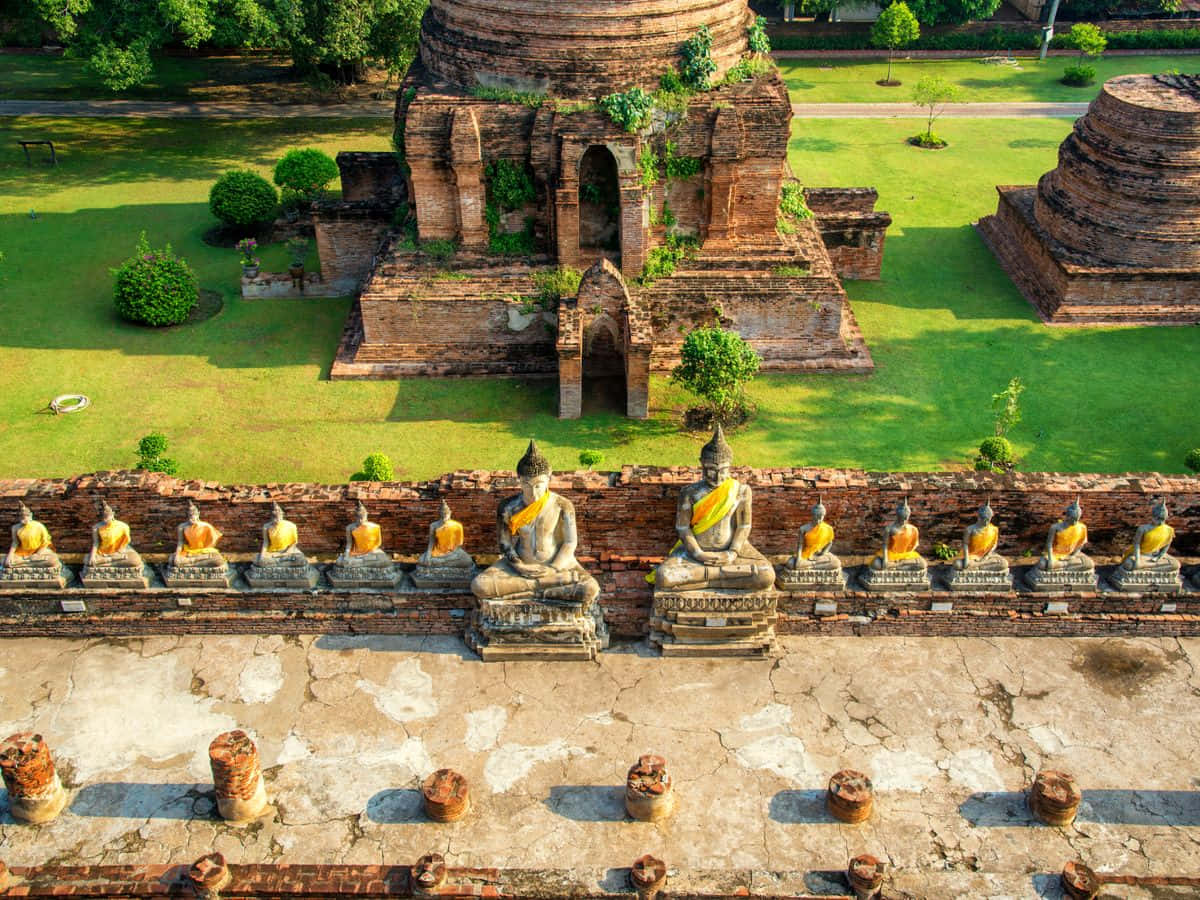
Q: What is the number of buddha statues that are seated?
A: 13